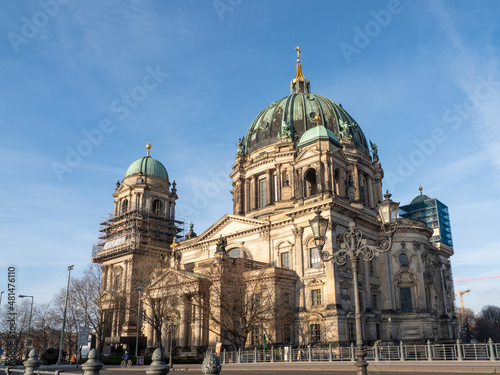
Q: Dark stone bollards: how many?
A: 4